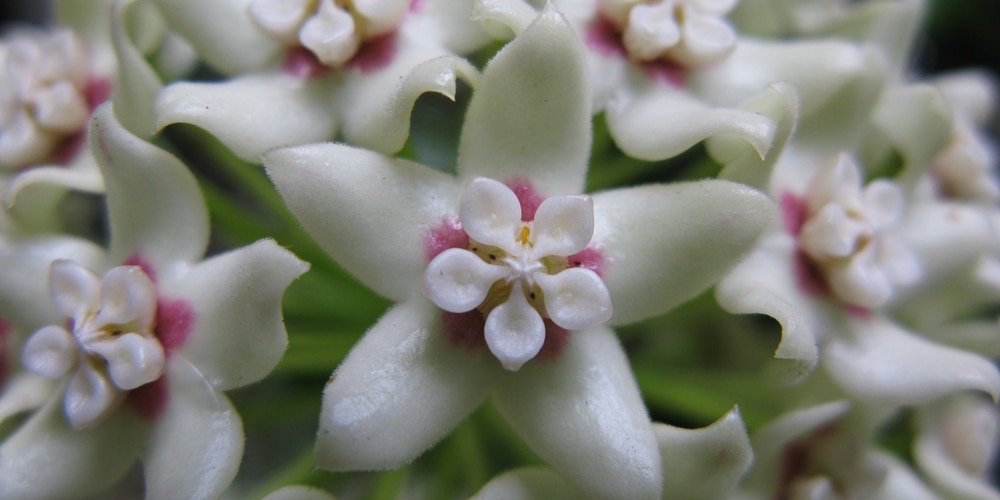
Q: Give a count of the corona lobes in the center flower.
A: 5